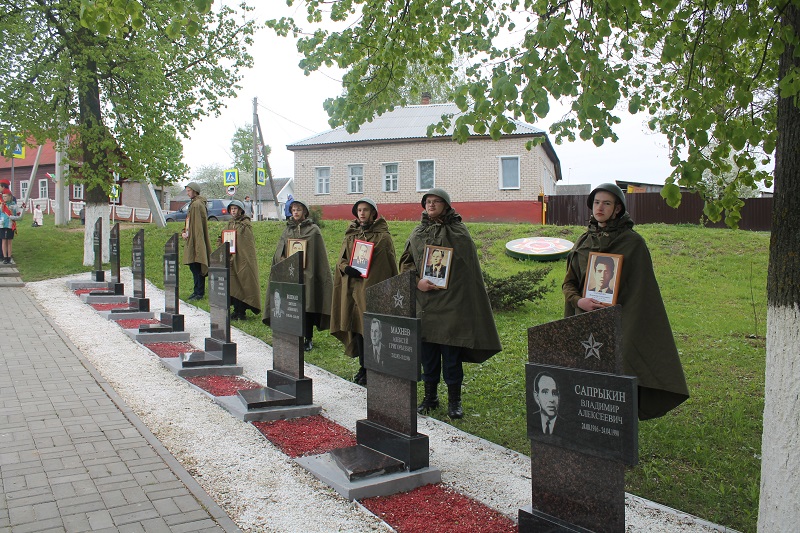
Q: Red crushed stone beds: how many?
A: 7